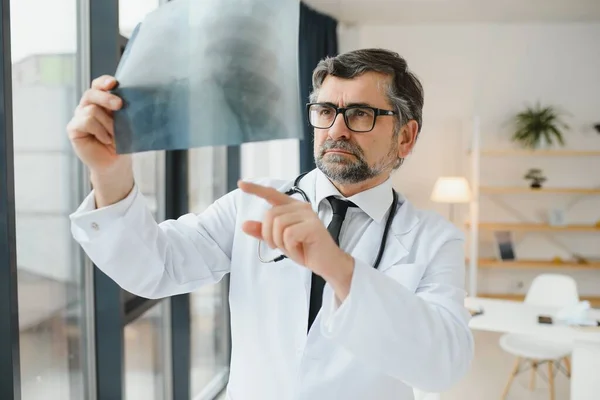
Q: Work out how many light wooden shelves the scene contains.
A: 5